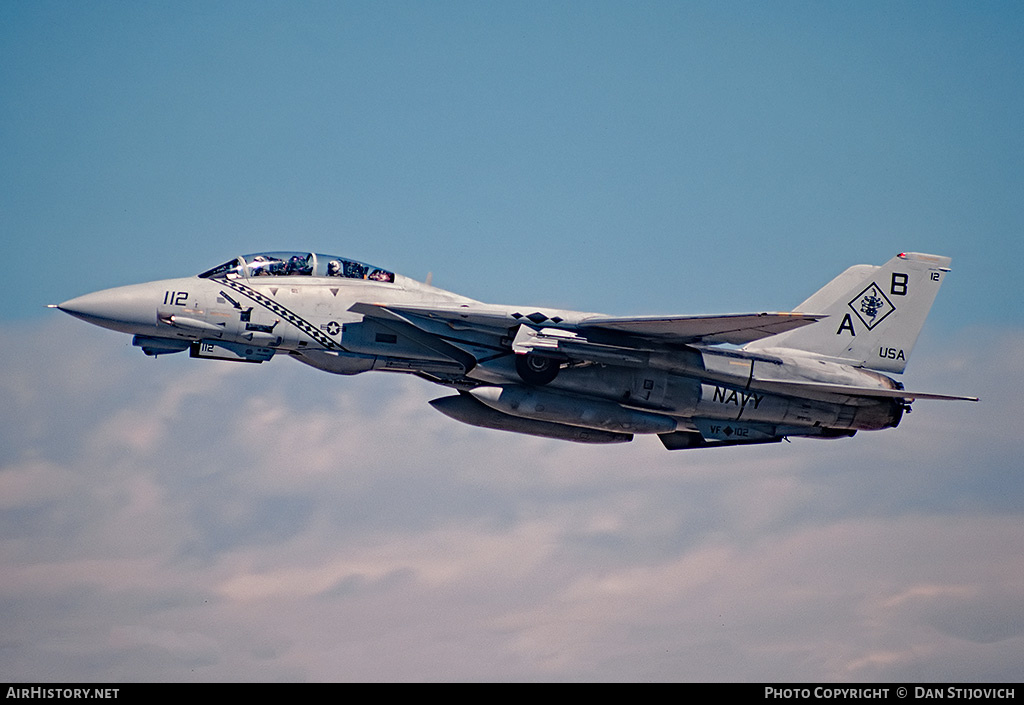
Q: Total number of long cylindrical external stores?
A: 2